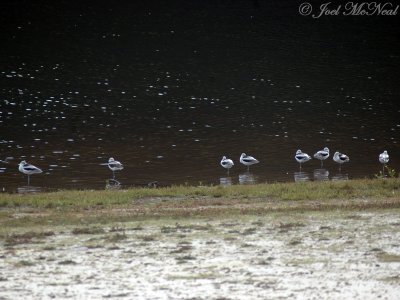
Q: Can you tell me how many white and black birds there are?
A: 8